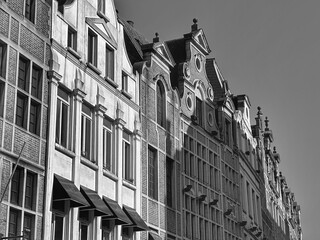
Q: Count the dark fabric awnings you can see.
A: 4